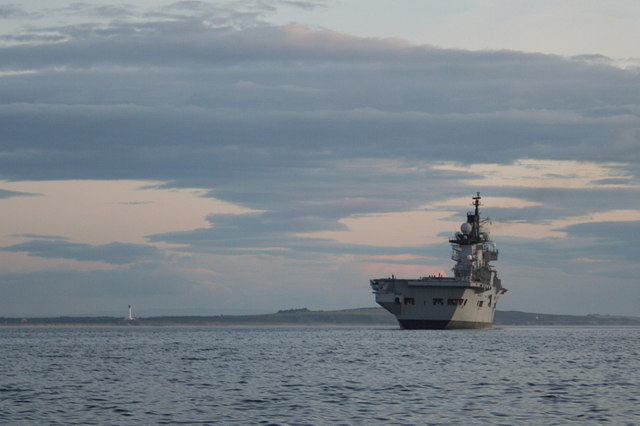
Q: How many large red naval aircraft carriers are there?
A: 0